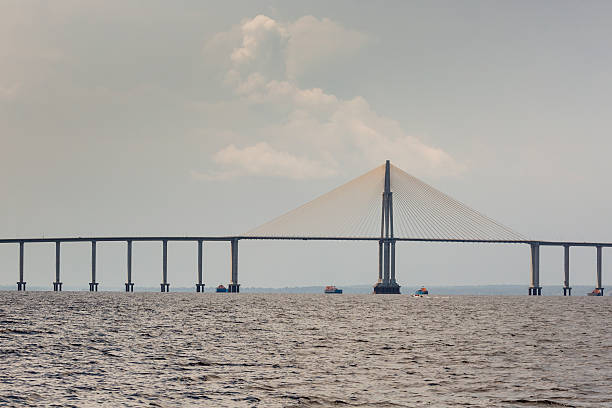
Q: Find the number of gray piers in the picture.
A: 11